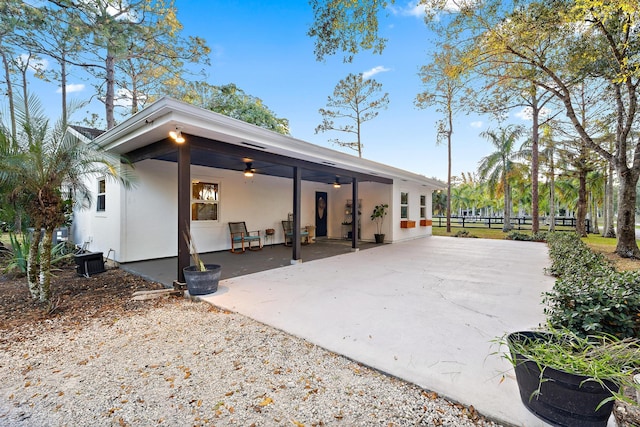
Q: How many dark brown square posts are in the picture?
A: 3